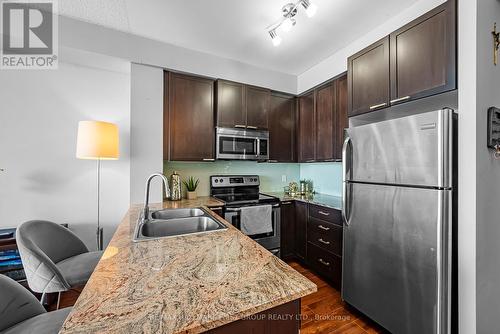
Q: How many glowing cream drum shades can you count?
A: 1